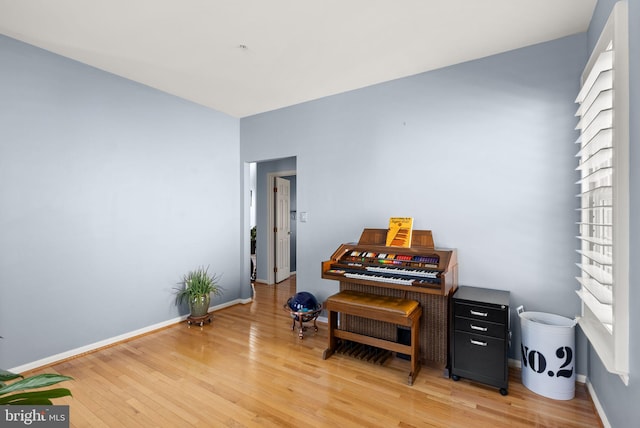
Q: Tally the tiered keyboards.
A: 2